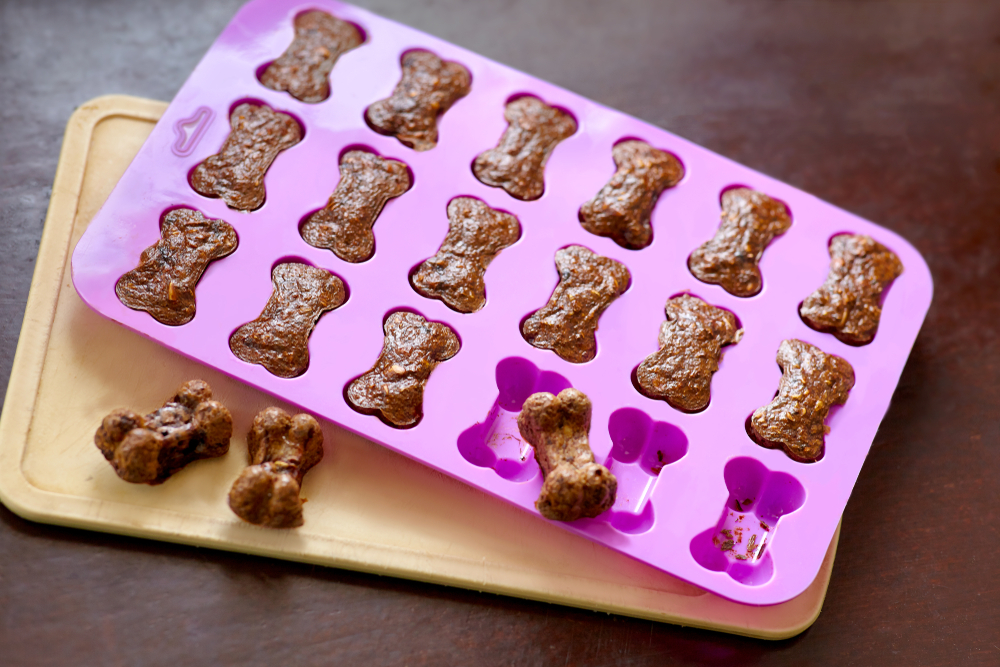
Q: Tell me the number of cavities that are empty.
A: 3